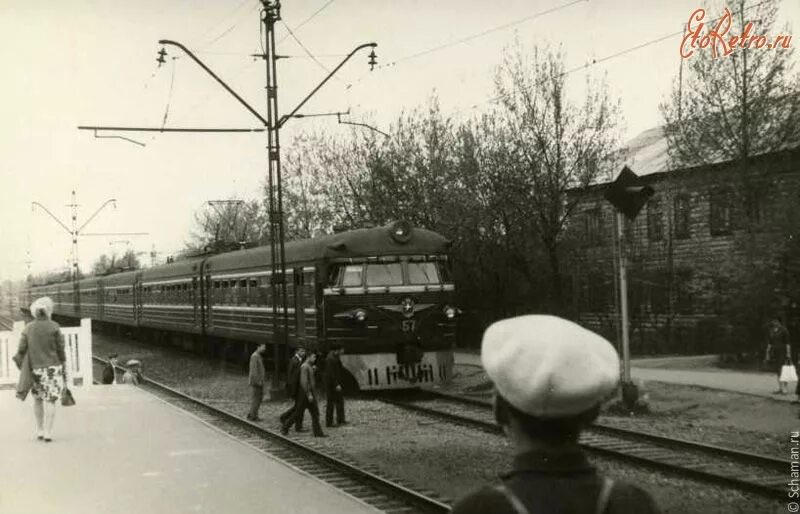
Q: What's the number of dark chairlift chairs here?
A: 0